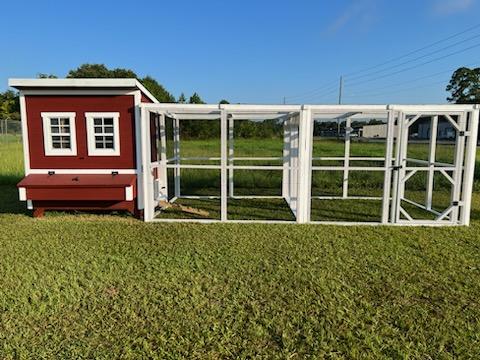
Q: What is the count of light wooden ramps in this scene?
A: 1